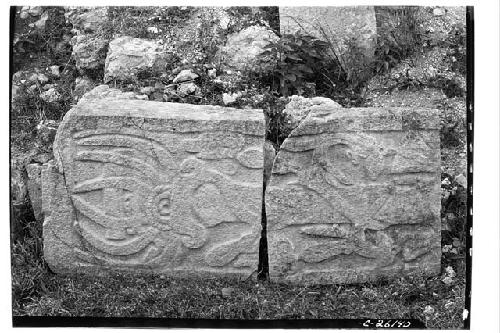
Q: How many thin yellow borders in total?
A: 0